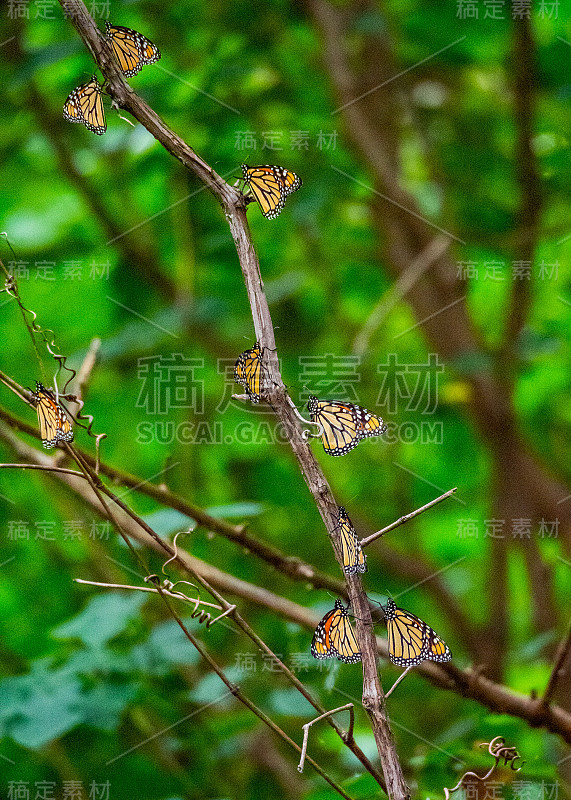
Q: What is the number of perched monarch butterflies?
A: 9